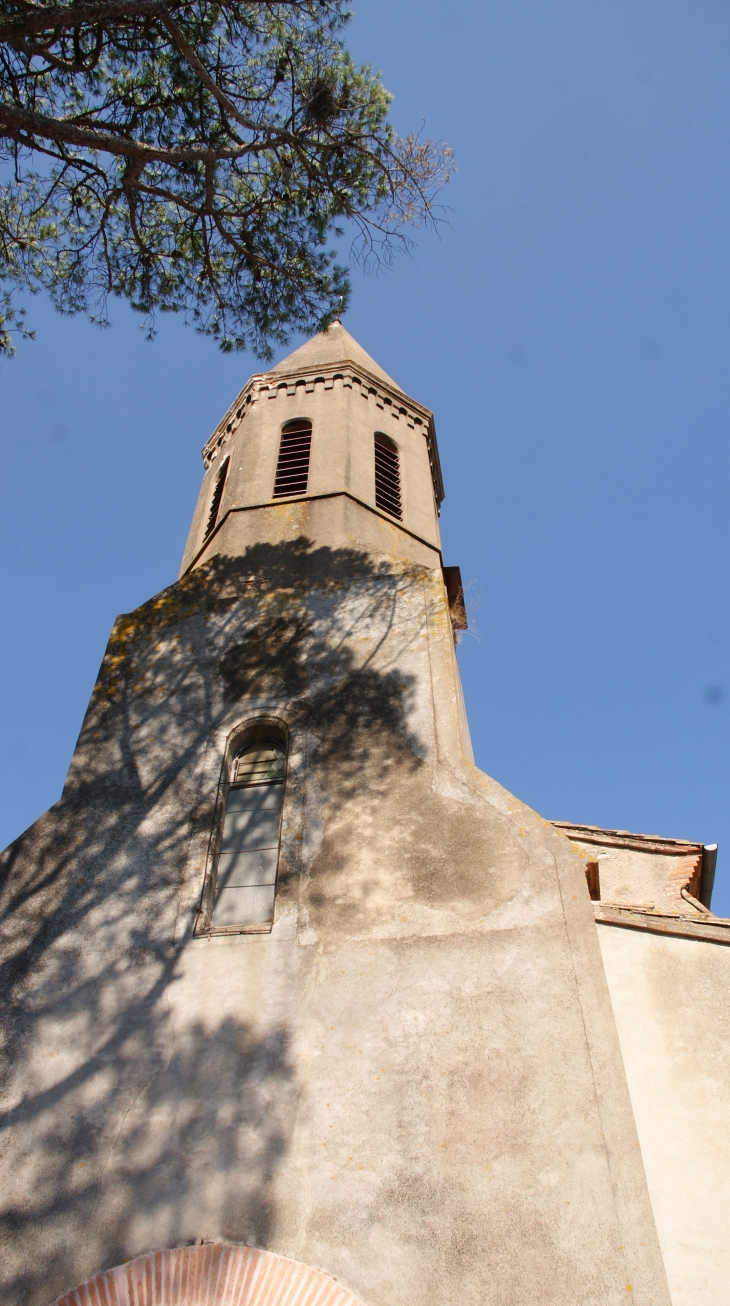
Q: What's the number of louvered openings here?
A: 3